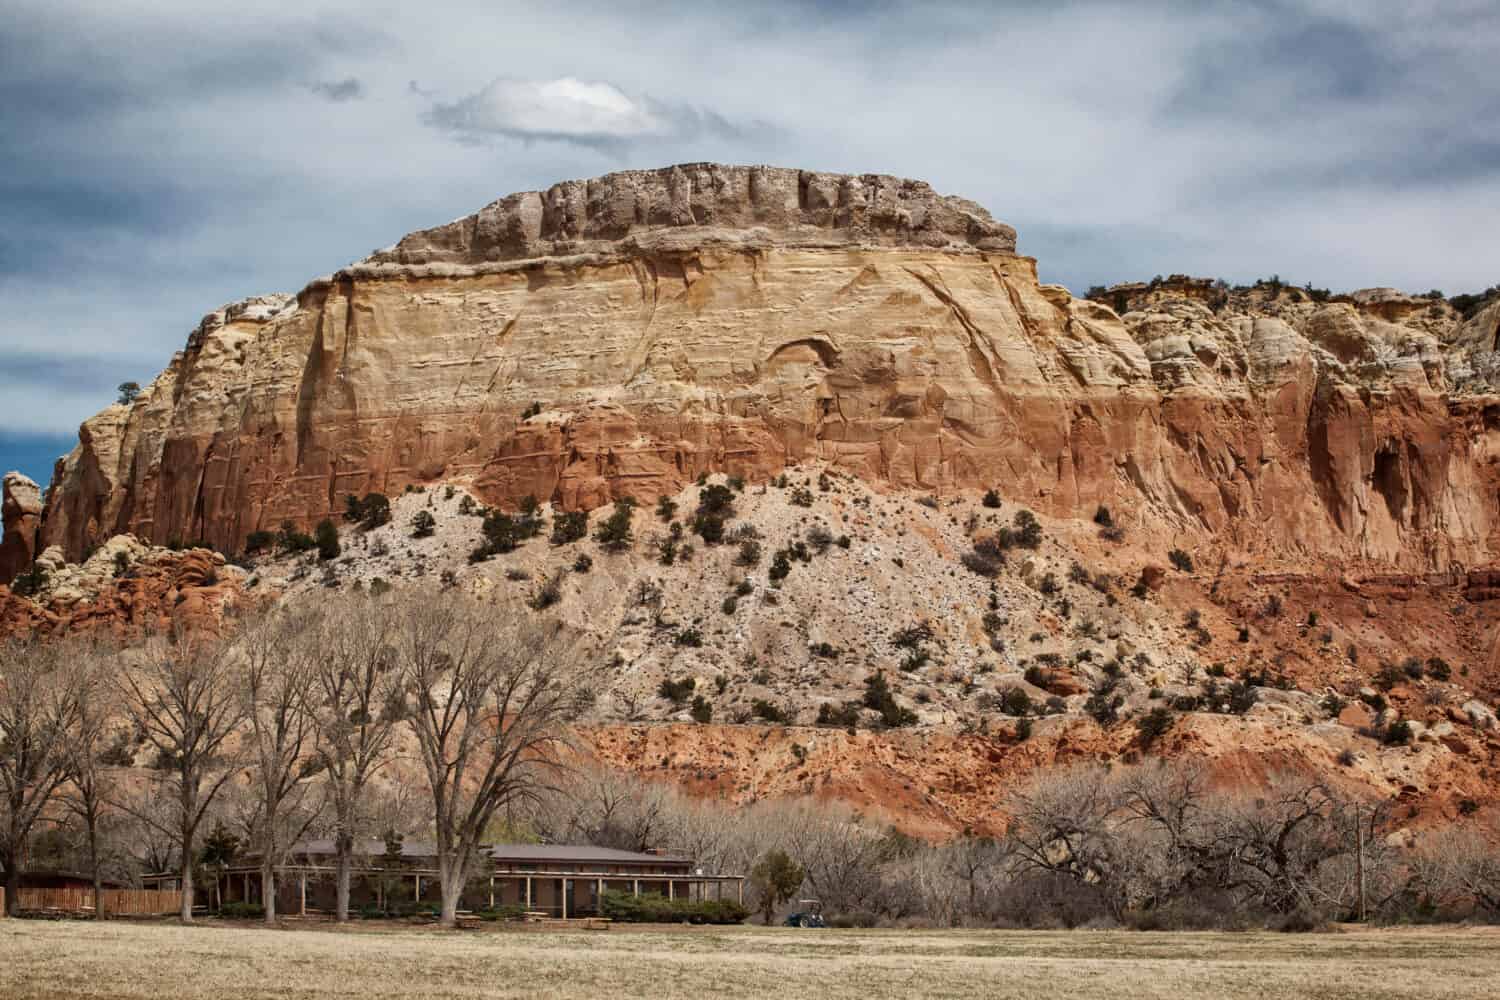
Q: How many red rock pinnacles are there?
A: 1